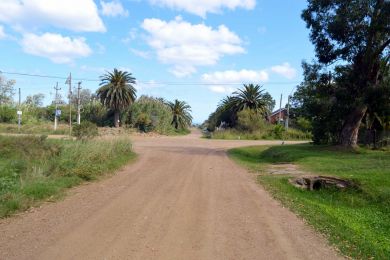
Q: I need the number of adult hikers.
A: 0